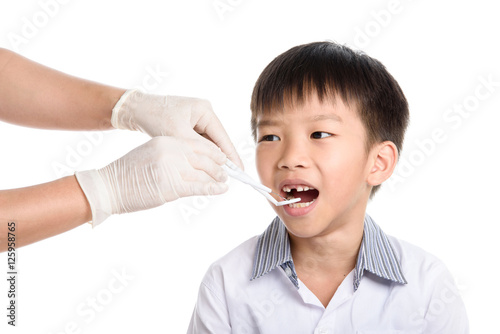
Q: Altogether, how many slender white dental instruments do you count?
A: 2